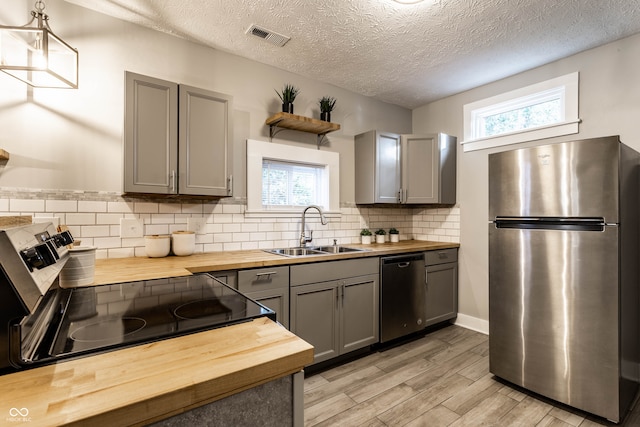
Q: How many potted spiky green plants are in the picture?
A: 2